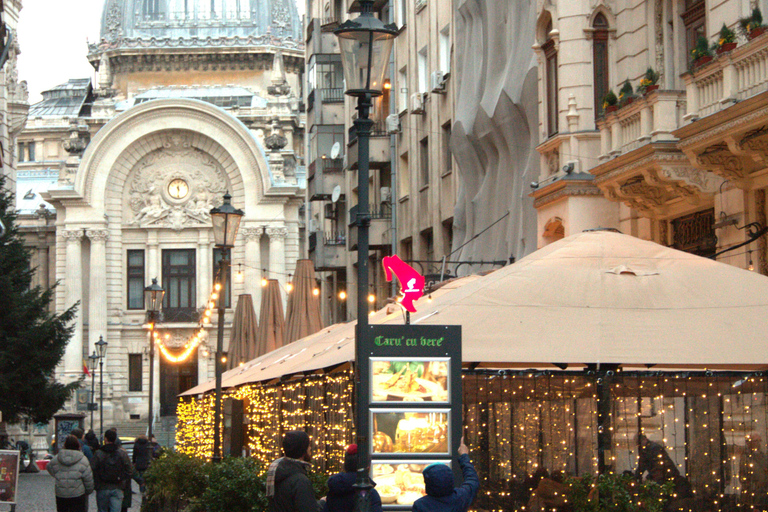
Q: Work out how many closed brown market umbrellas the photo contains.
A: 3